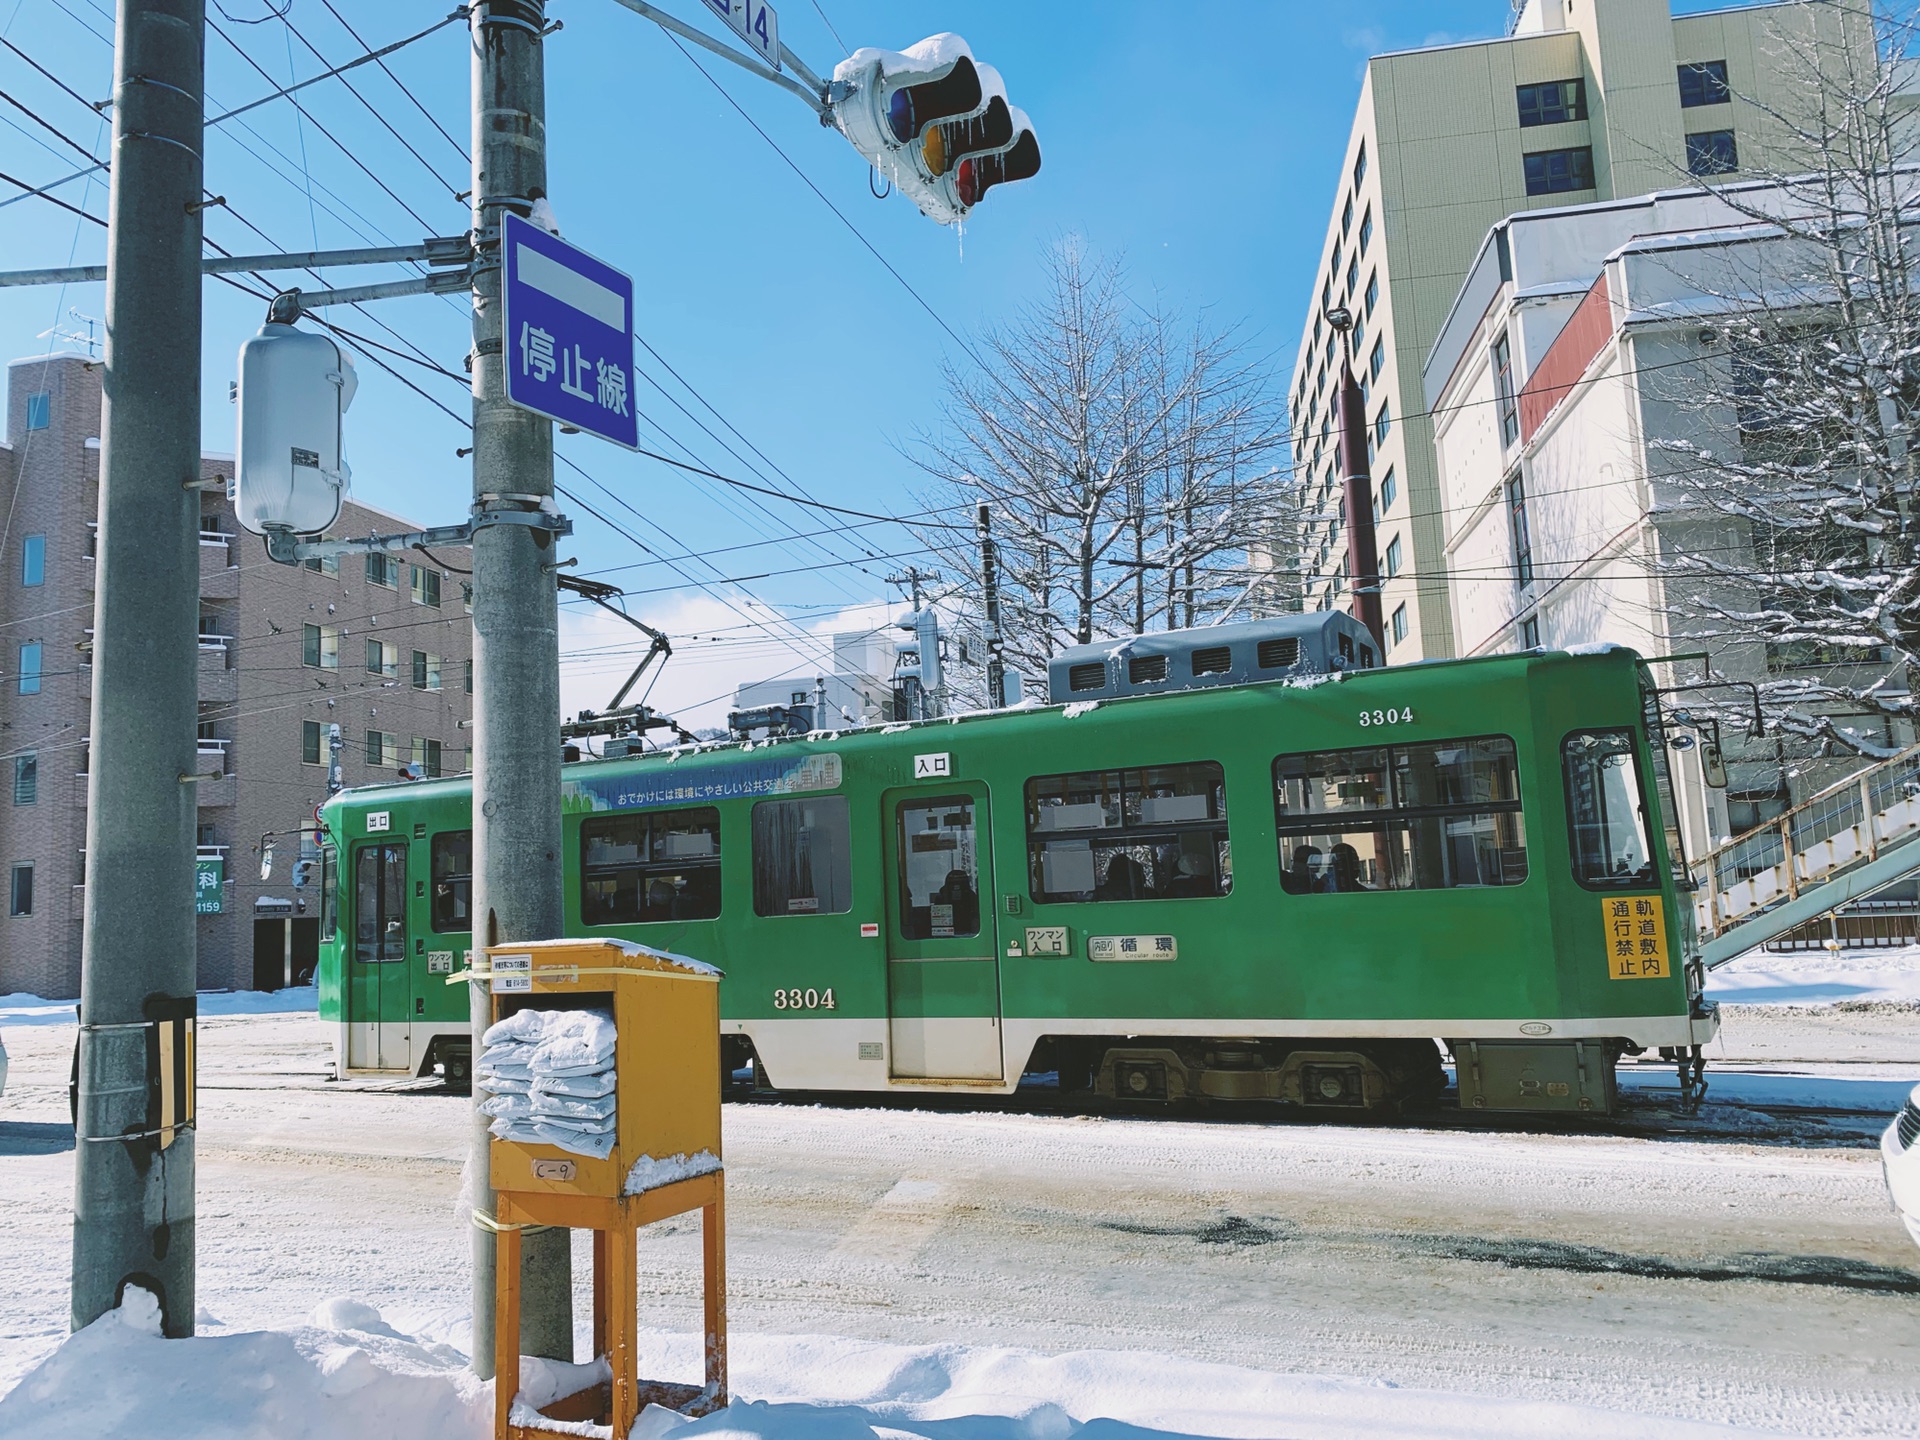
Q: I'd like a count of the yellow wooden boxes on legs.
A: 1